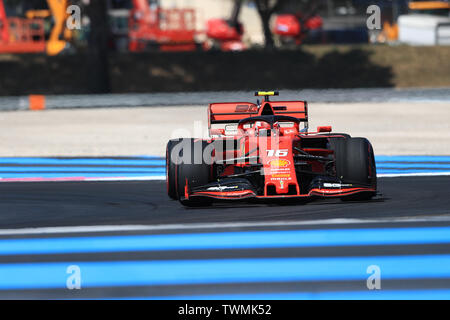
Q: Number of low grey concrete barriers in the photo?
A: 1